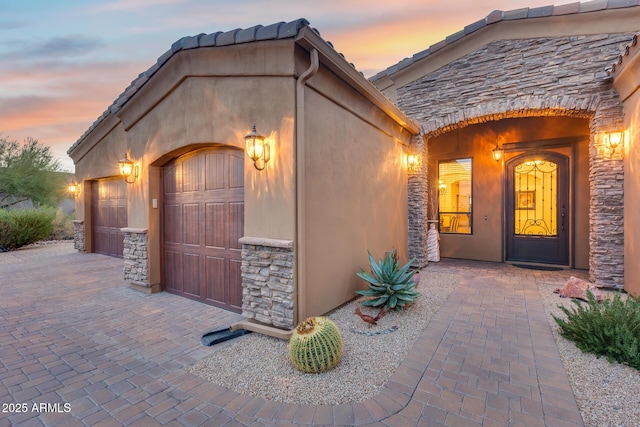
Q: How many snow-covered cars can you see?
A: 0